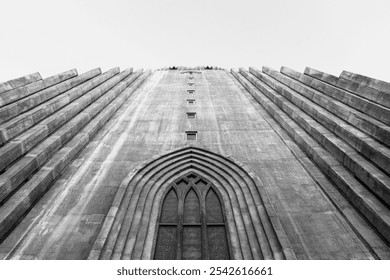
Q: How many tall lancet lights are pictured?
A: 3